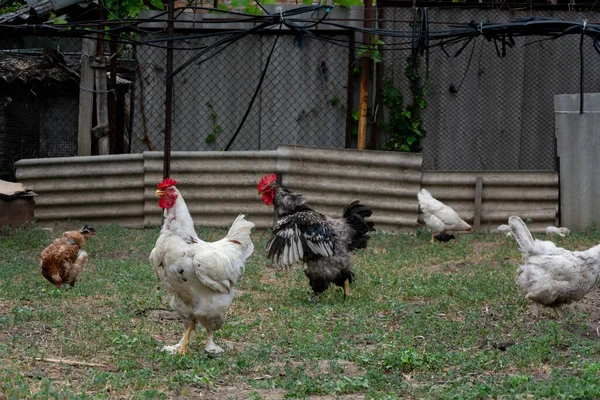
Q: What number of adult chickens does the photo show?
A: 5